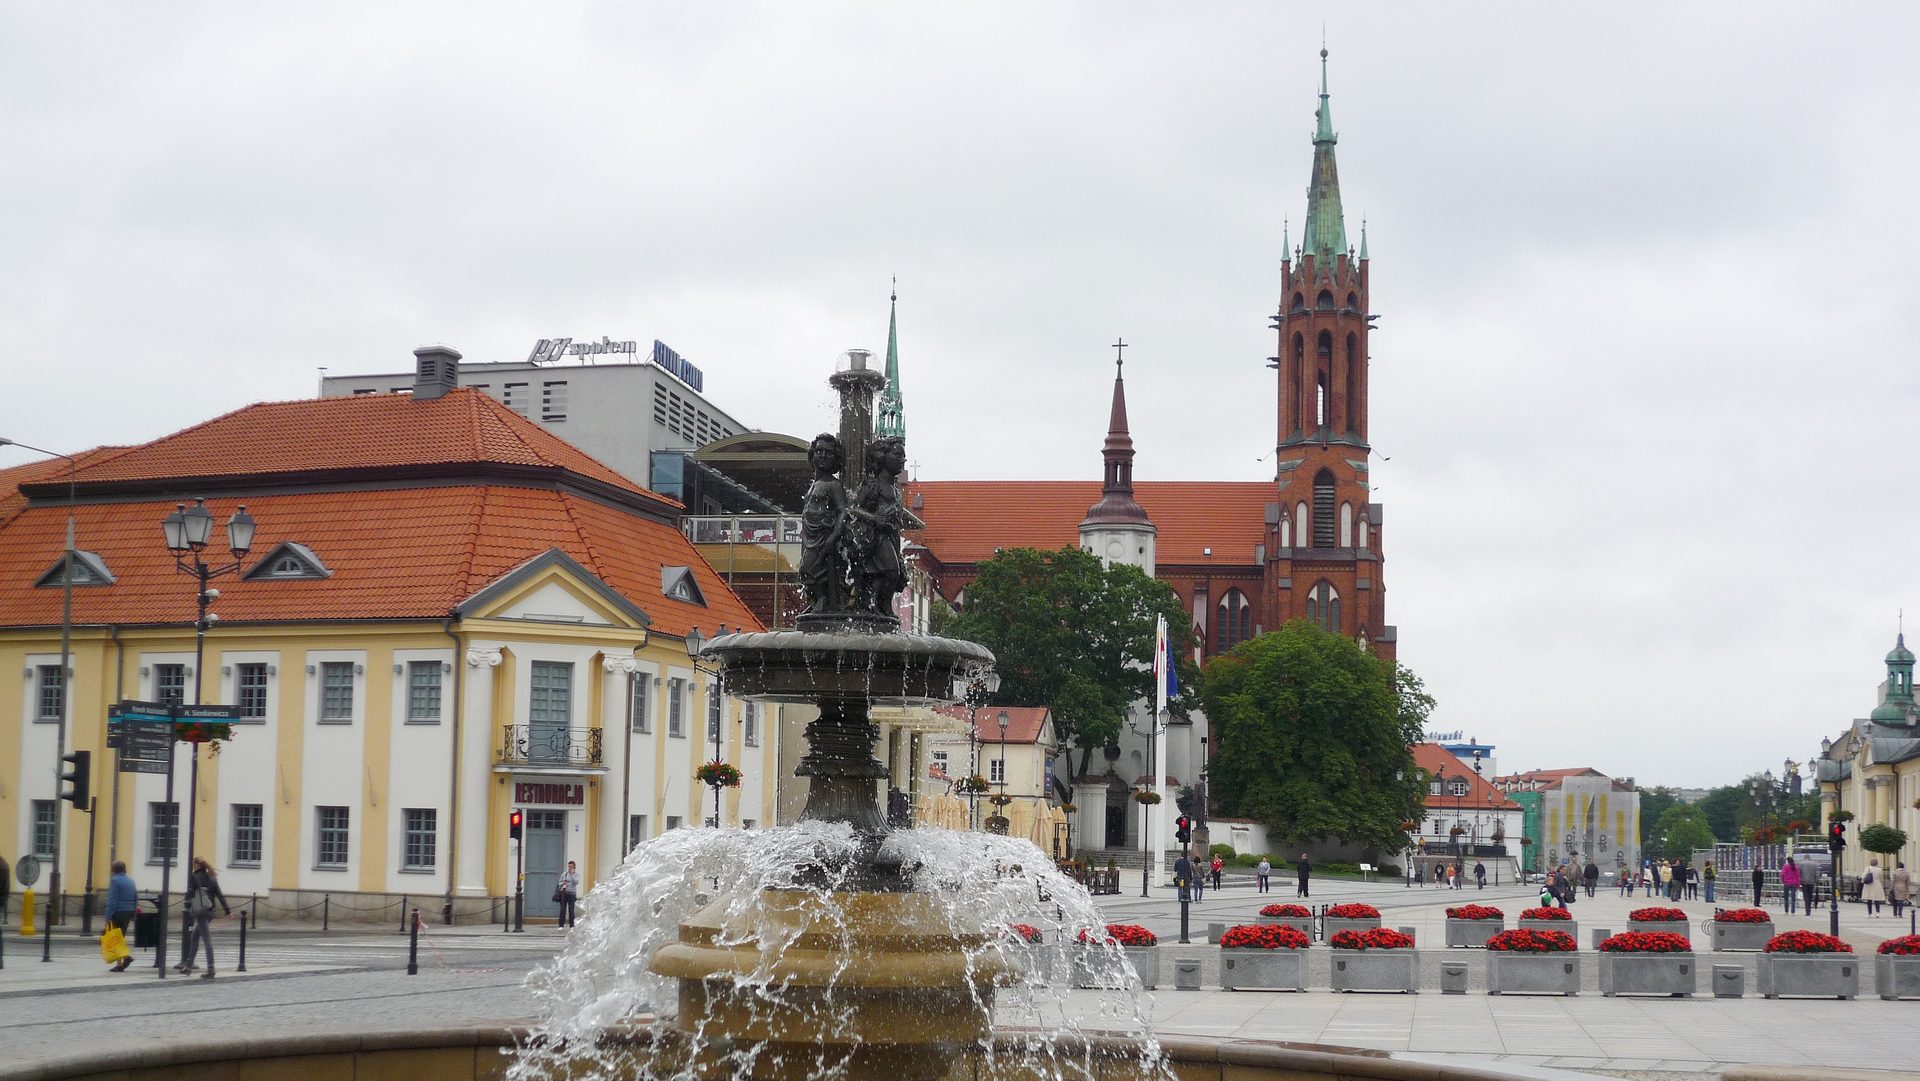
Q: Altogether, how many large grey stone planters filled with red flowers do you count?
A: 14